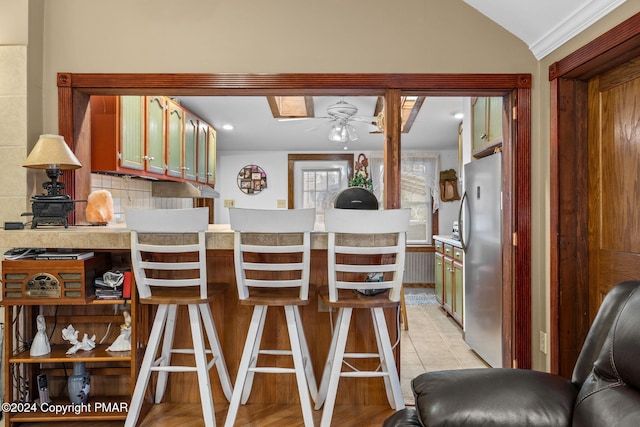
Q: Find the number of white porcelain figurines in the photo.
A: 3